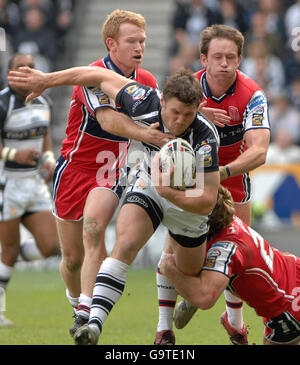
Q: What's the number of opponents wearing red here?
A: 3